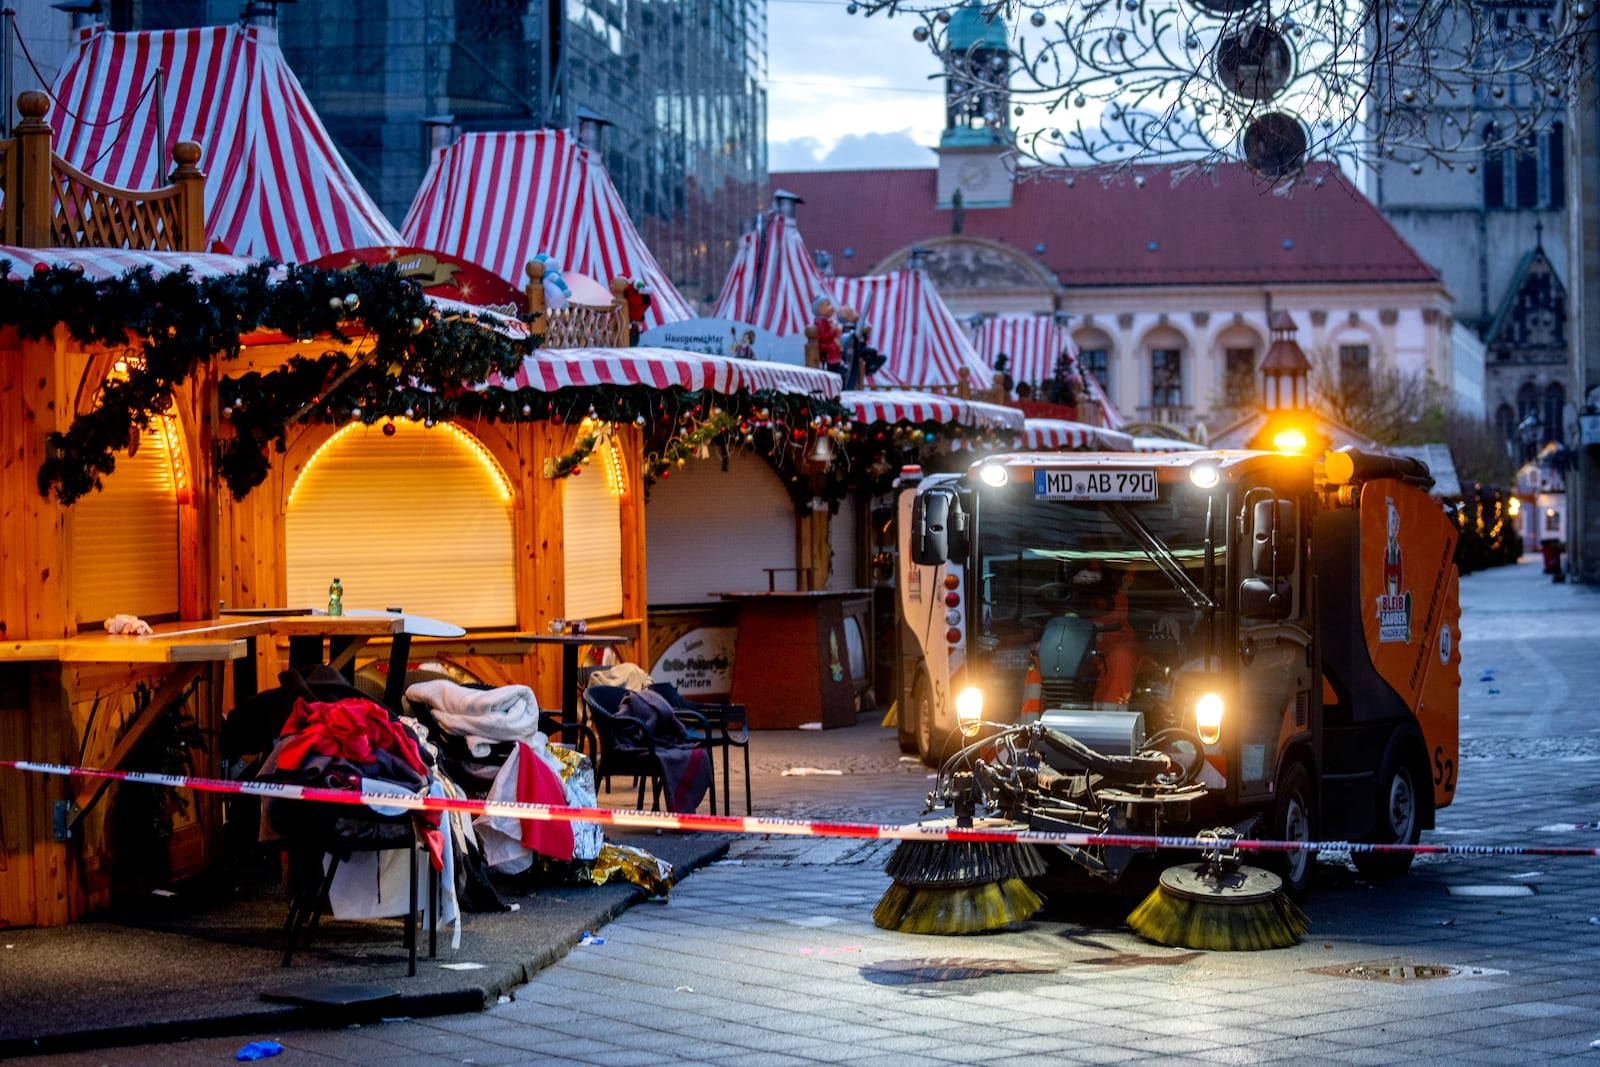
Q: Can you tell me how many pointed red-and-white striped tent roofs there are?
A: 5